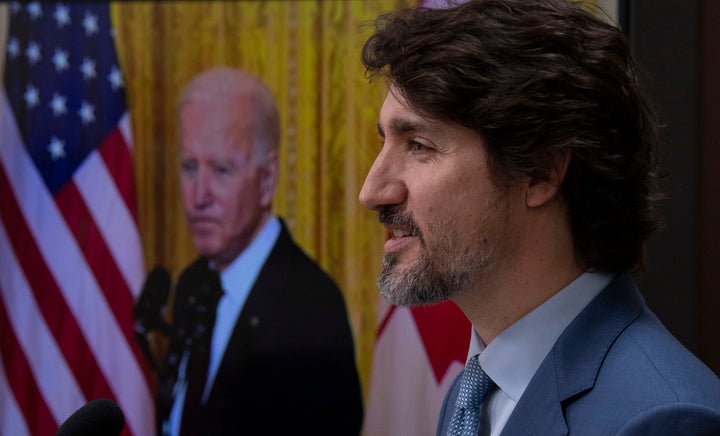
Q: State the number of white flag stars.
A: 14